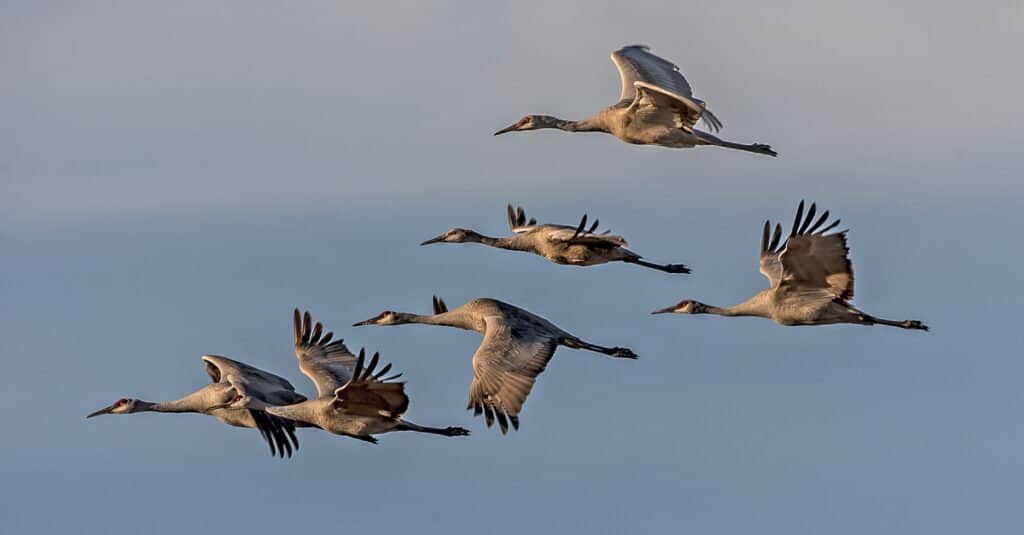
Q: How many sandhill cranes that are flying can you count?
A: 6